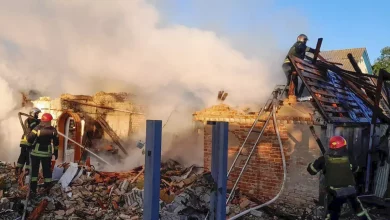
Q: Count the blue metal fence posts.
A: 2